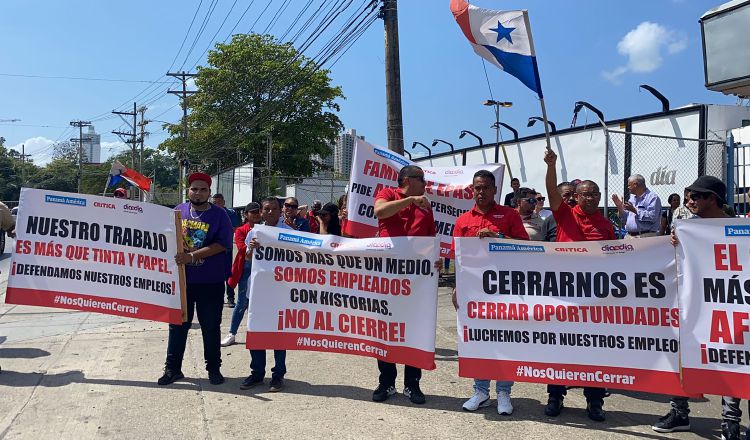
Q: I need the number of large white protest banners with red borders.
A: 5